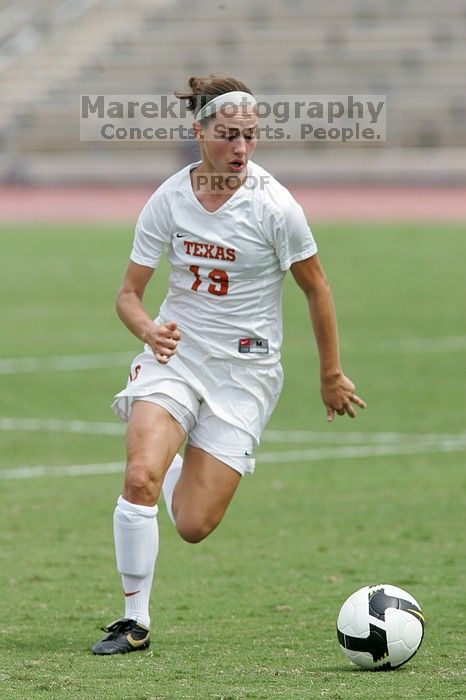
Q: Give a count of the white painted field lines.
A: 3